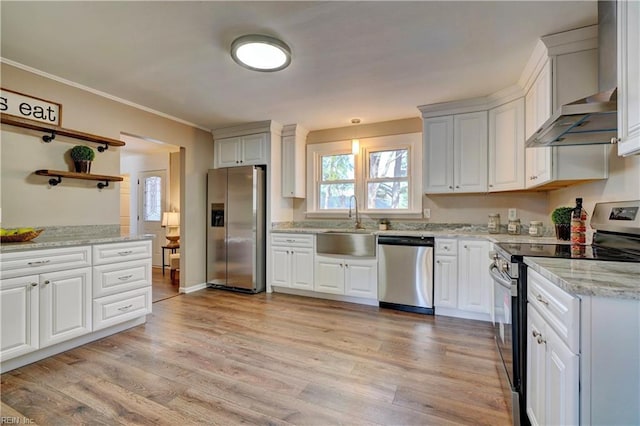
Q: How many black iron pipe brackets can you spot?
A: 4